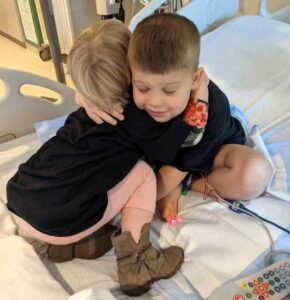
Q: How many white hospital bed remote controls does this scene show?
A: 1